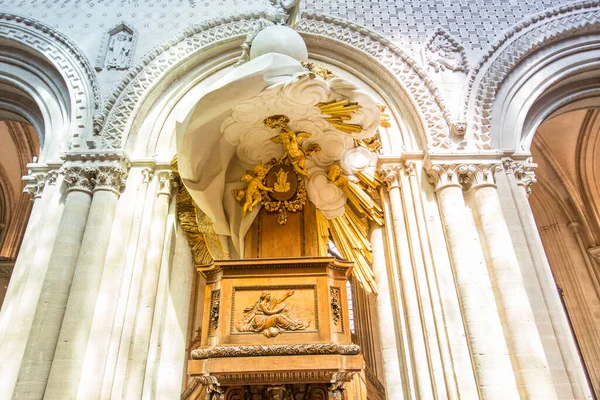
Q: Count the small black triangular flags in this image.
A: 0